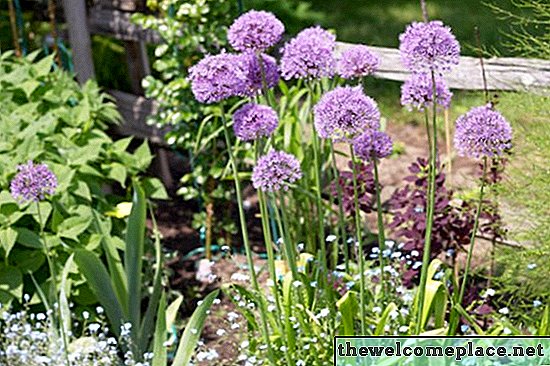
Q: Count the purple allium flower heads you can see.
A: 13